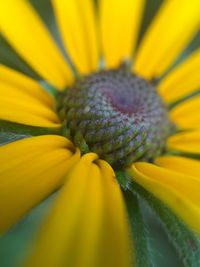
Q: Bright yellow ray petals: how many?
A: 12